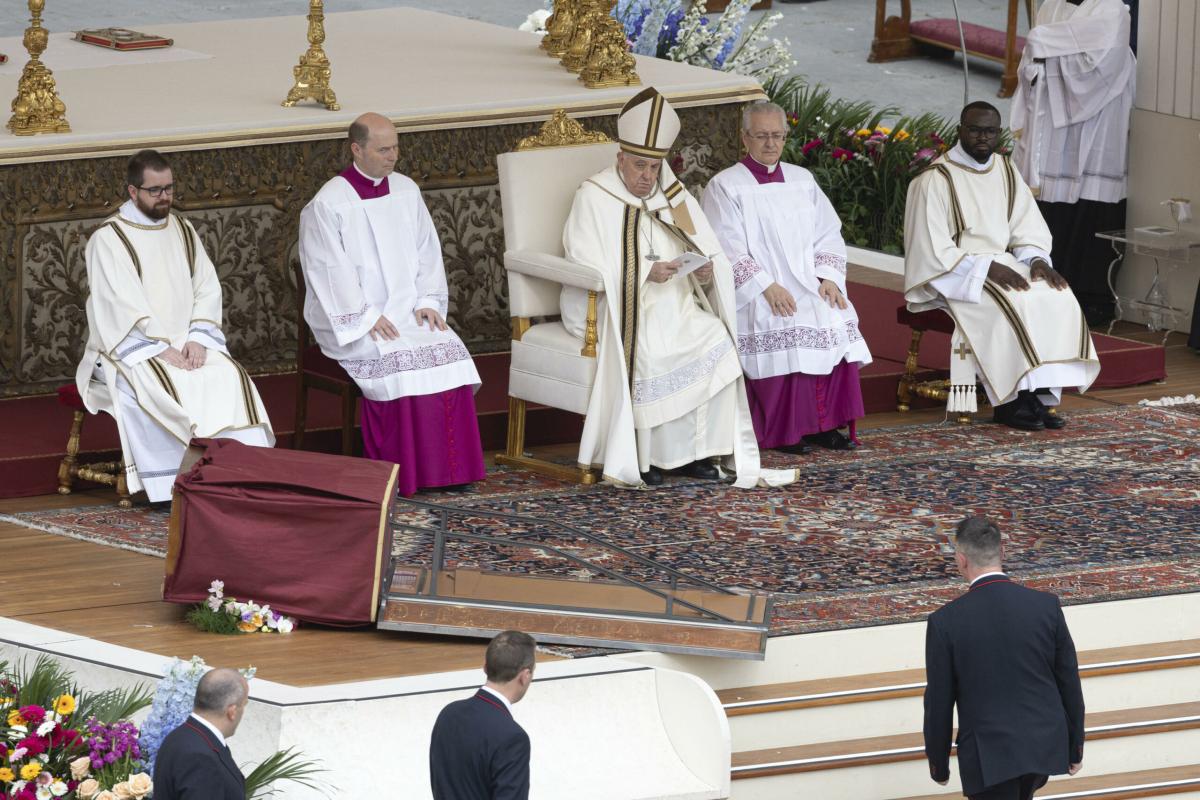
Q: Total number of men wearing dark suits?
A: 3